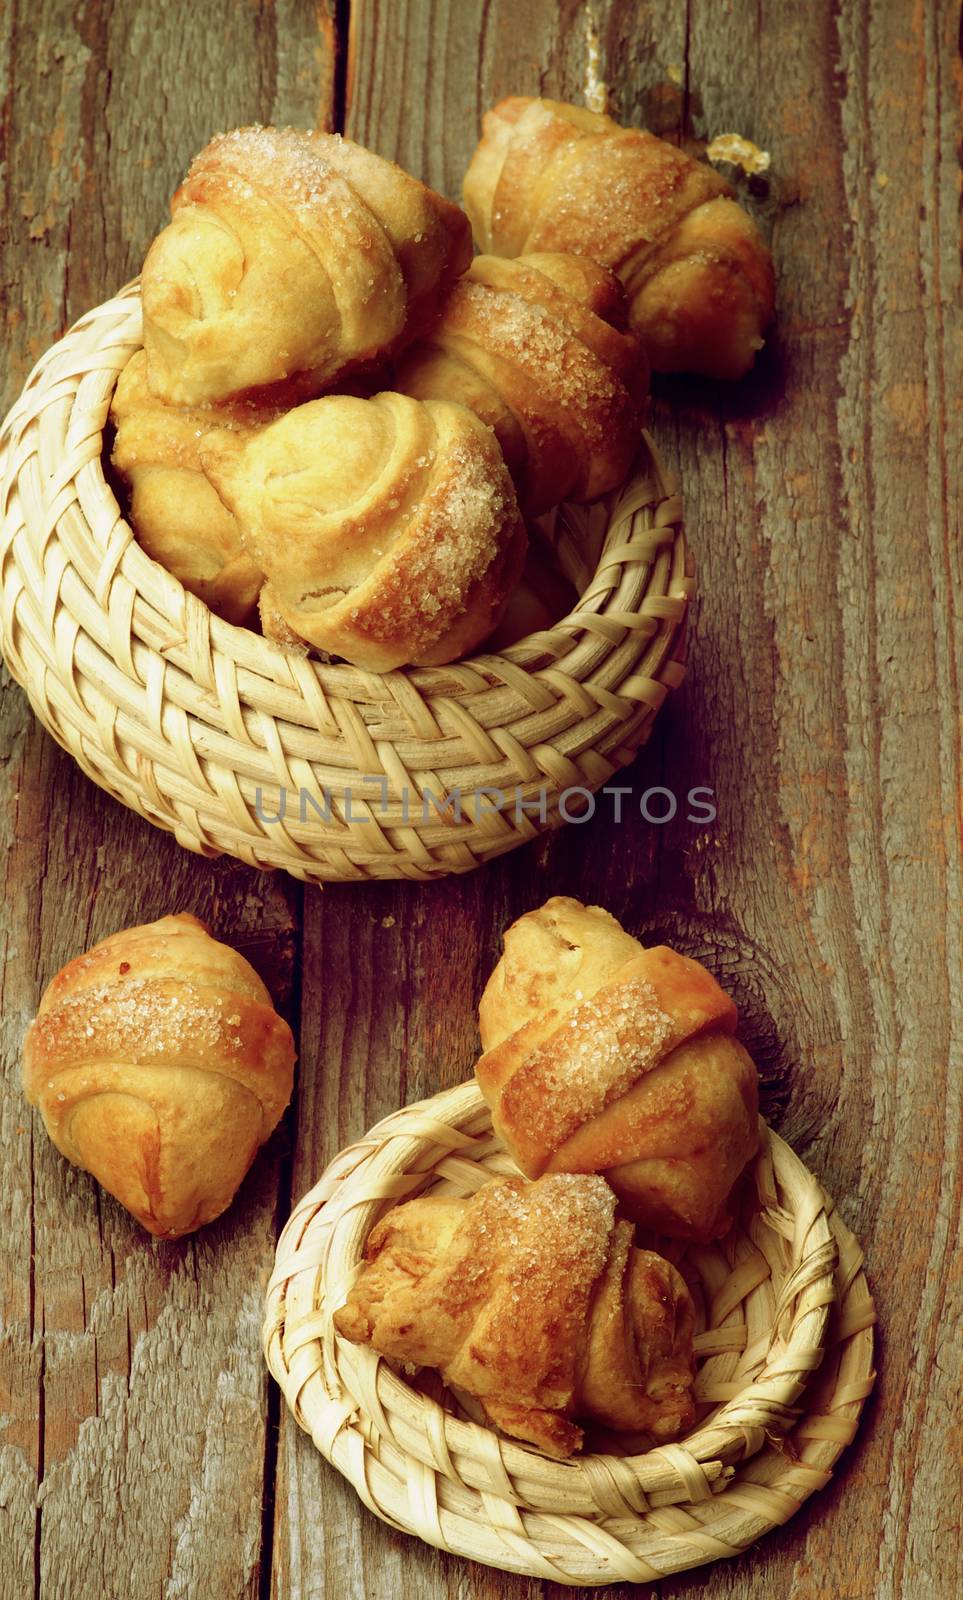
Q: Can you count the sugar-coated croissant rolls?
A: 8